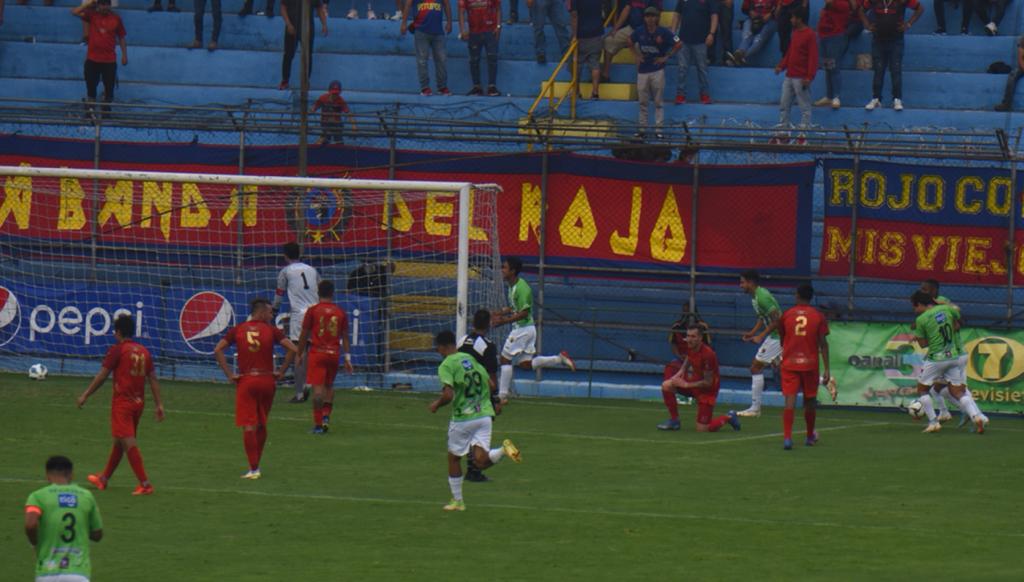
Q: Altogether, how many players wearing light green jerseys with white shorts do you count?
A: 6